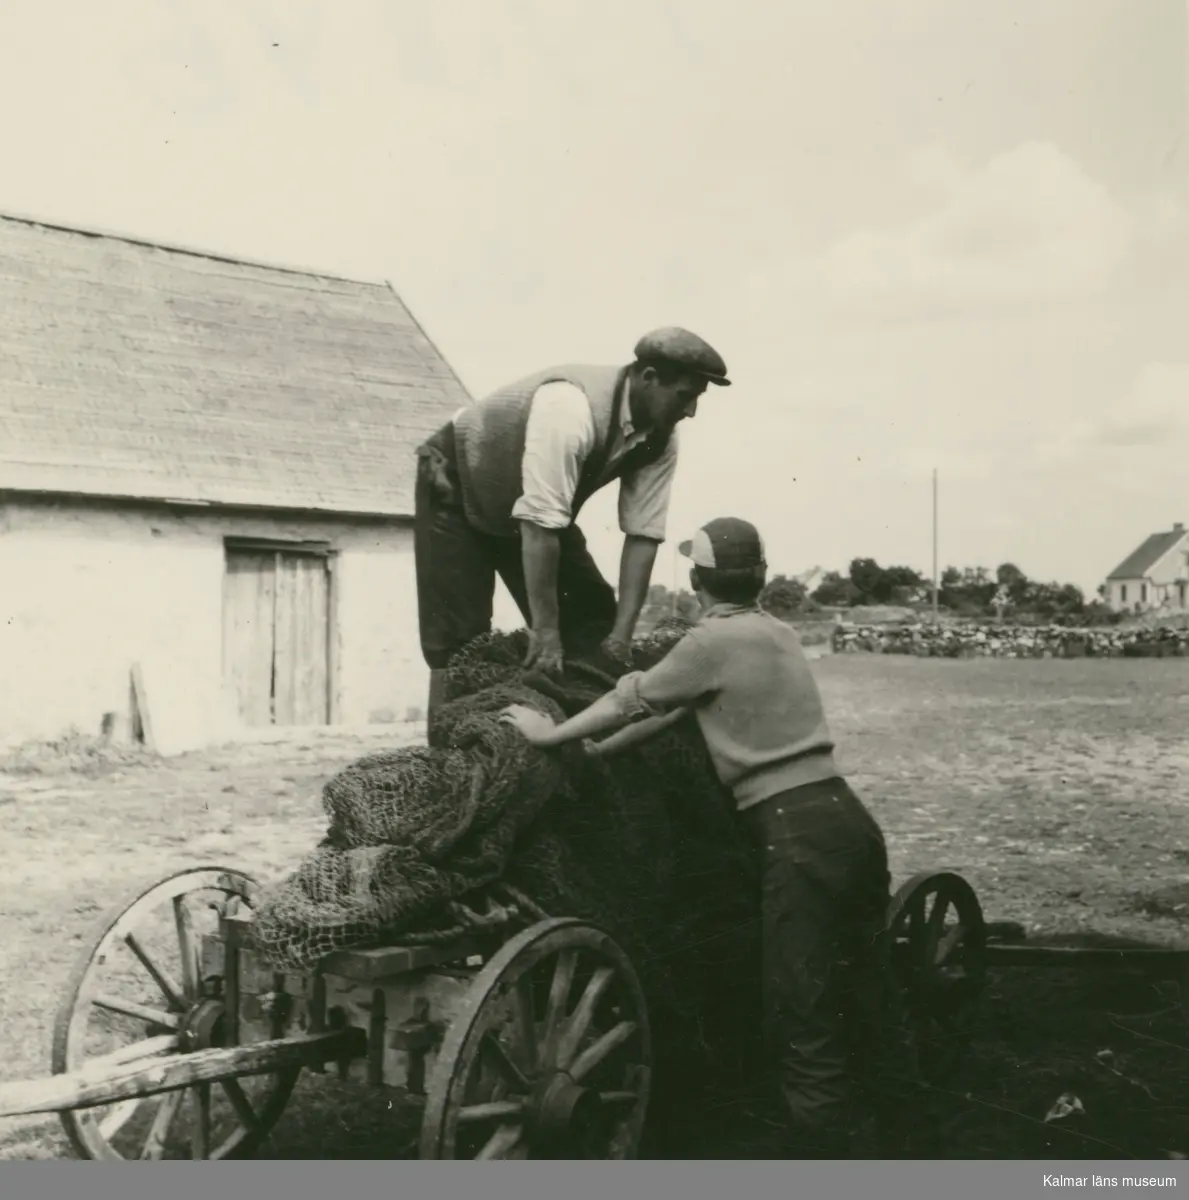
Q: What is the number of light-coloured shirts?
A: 2